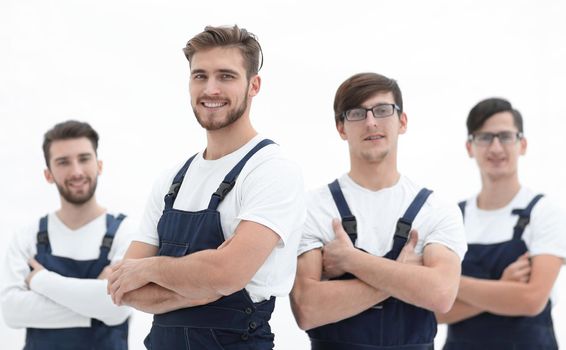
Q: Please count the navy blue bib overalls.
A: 4